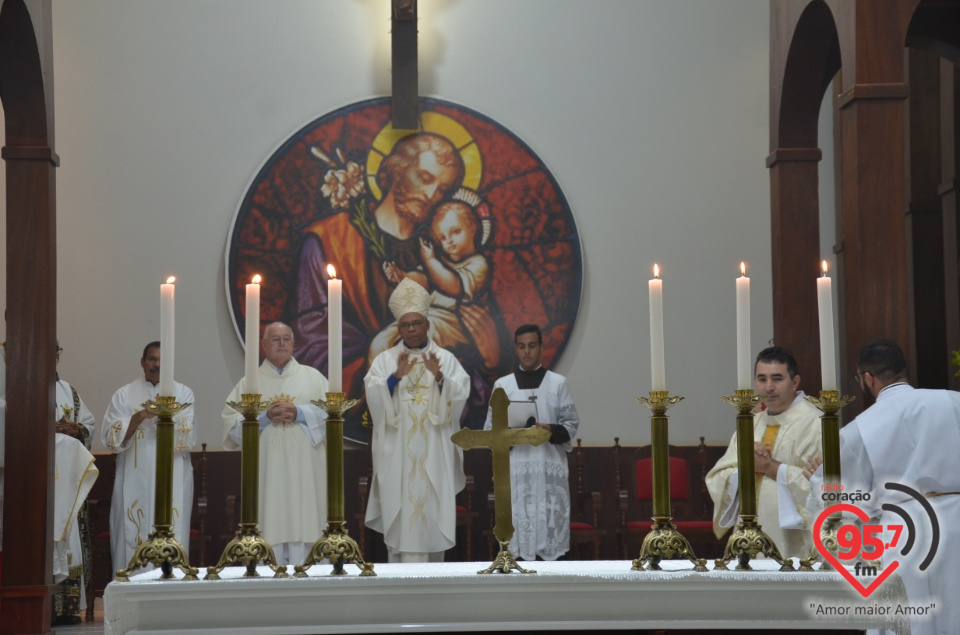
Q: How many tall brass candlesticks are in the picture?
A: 6